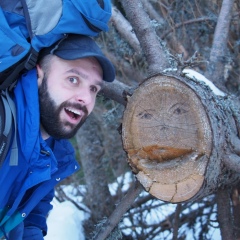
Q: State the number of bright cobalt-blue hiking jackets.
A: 1